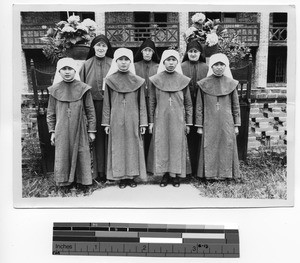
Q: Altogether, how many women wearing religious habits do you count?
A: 7